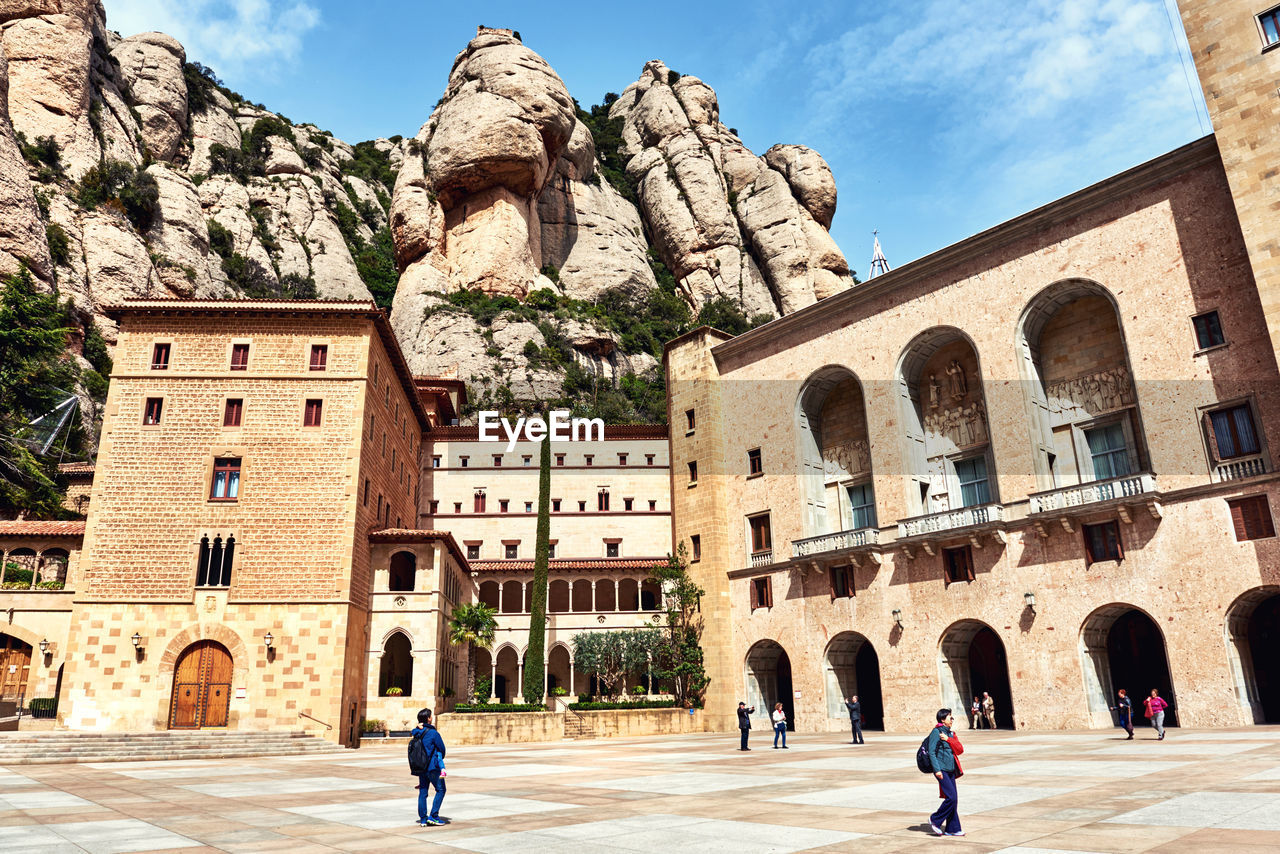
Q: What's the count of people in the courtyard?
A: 9